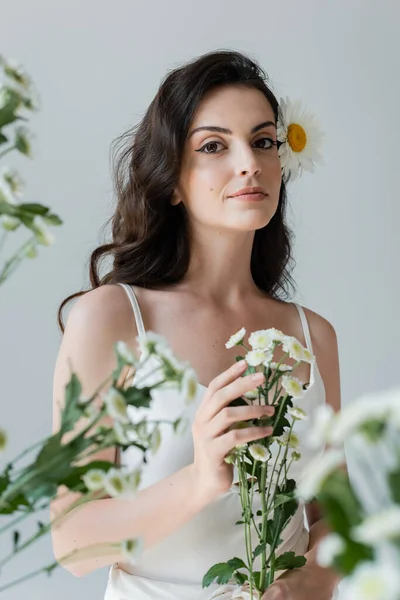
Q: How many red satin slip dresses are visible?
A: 0